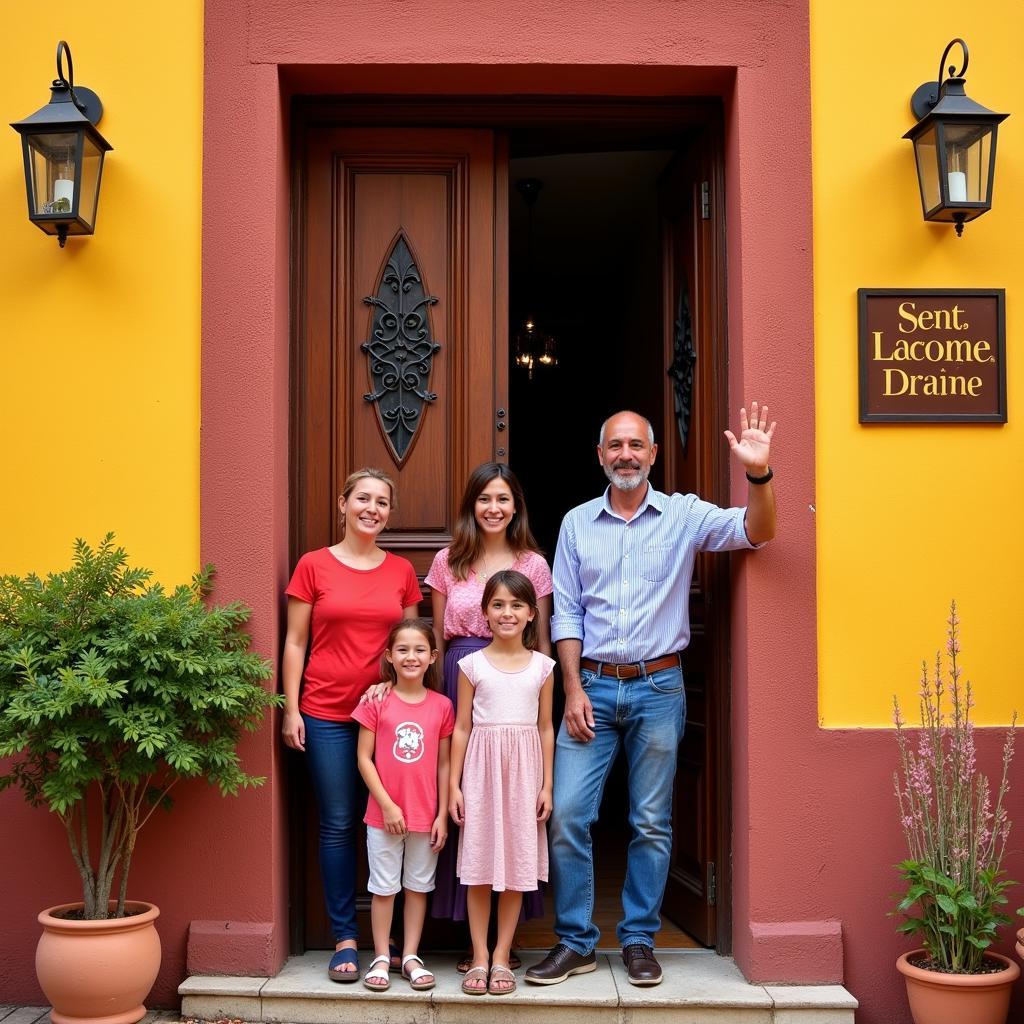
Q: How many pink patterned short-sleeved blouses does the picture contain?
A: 1